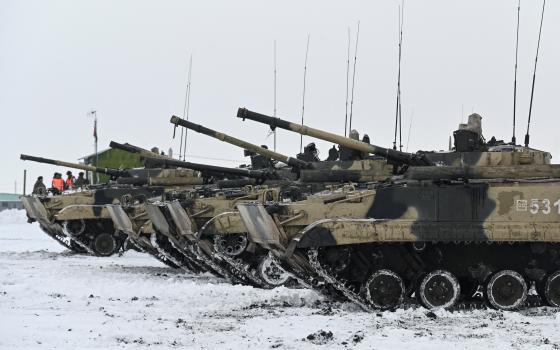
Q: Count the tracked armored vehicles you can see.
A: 5